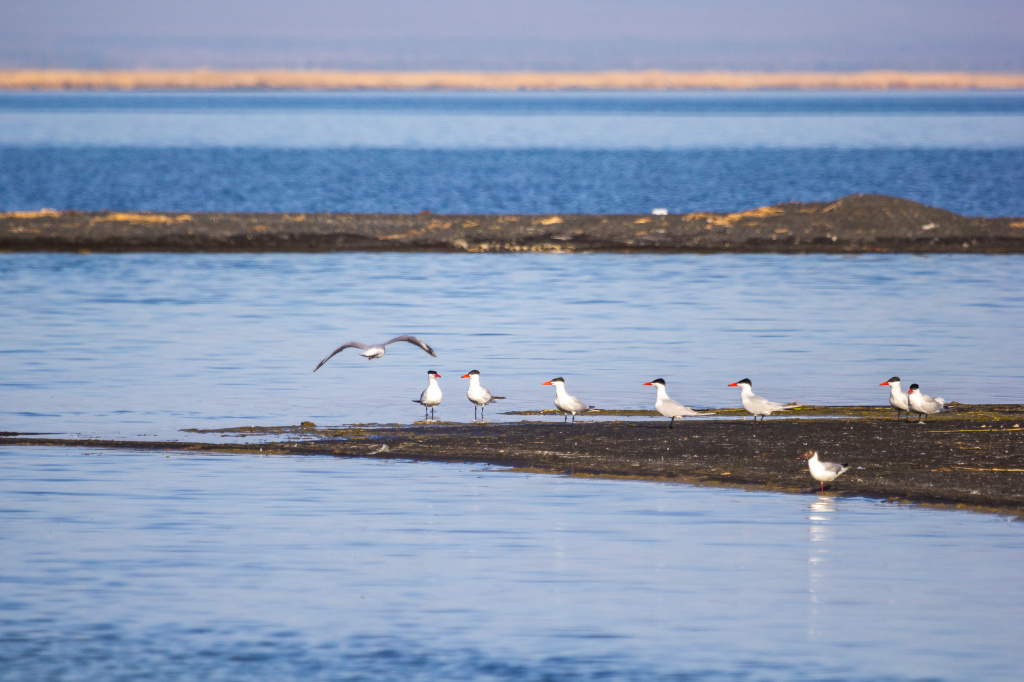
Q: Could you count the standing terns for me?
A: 7